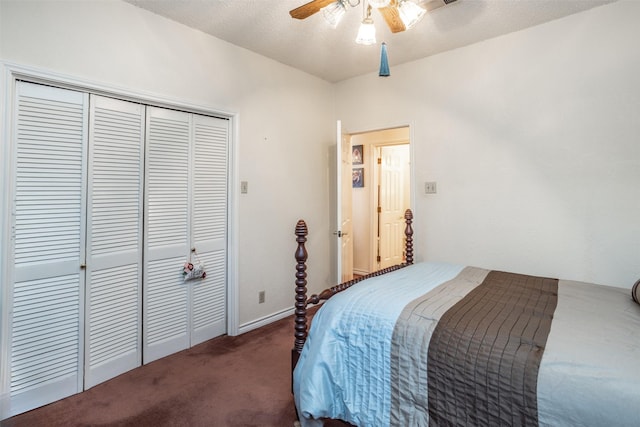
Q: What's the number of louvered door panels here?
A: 4